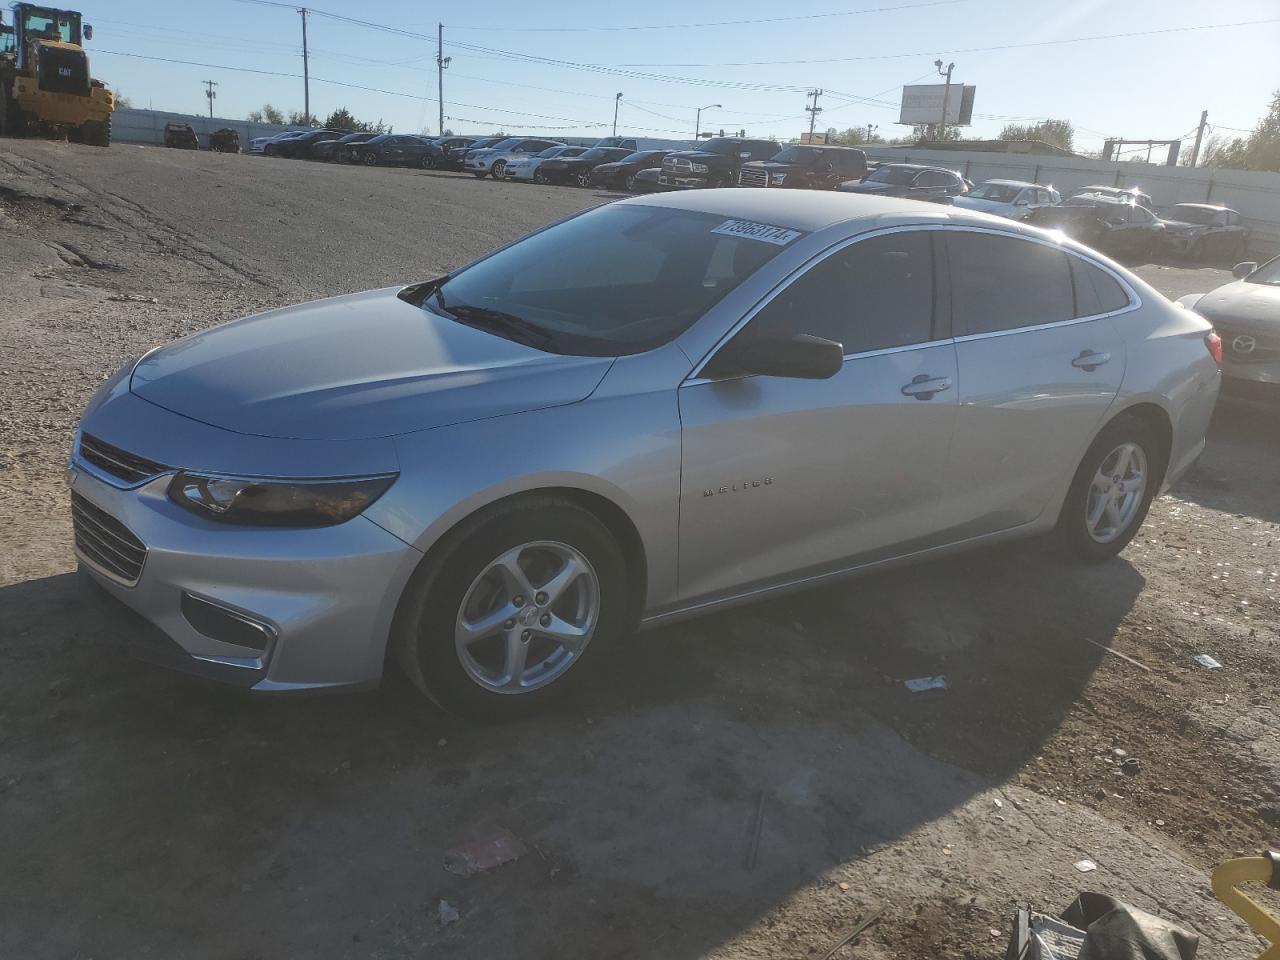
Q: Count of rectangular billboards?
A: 1